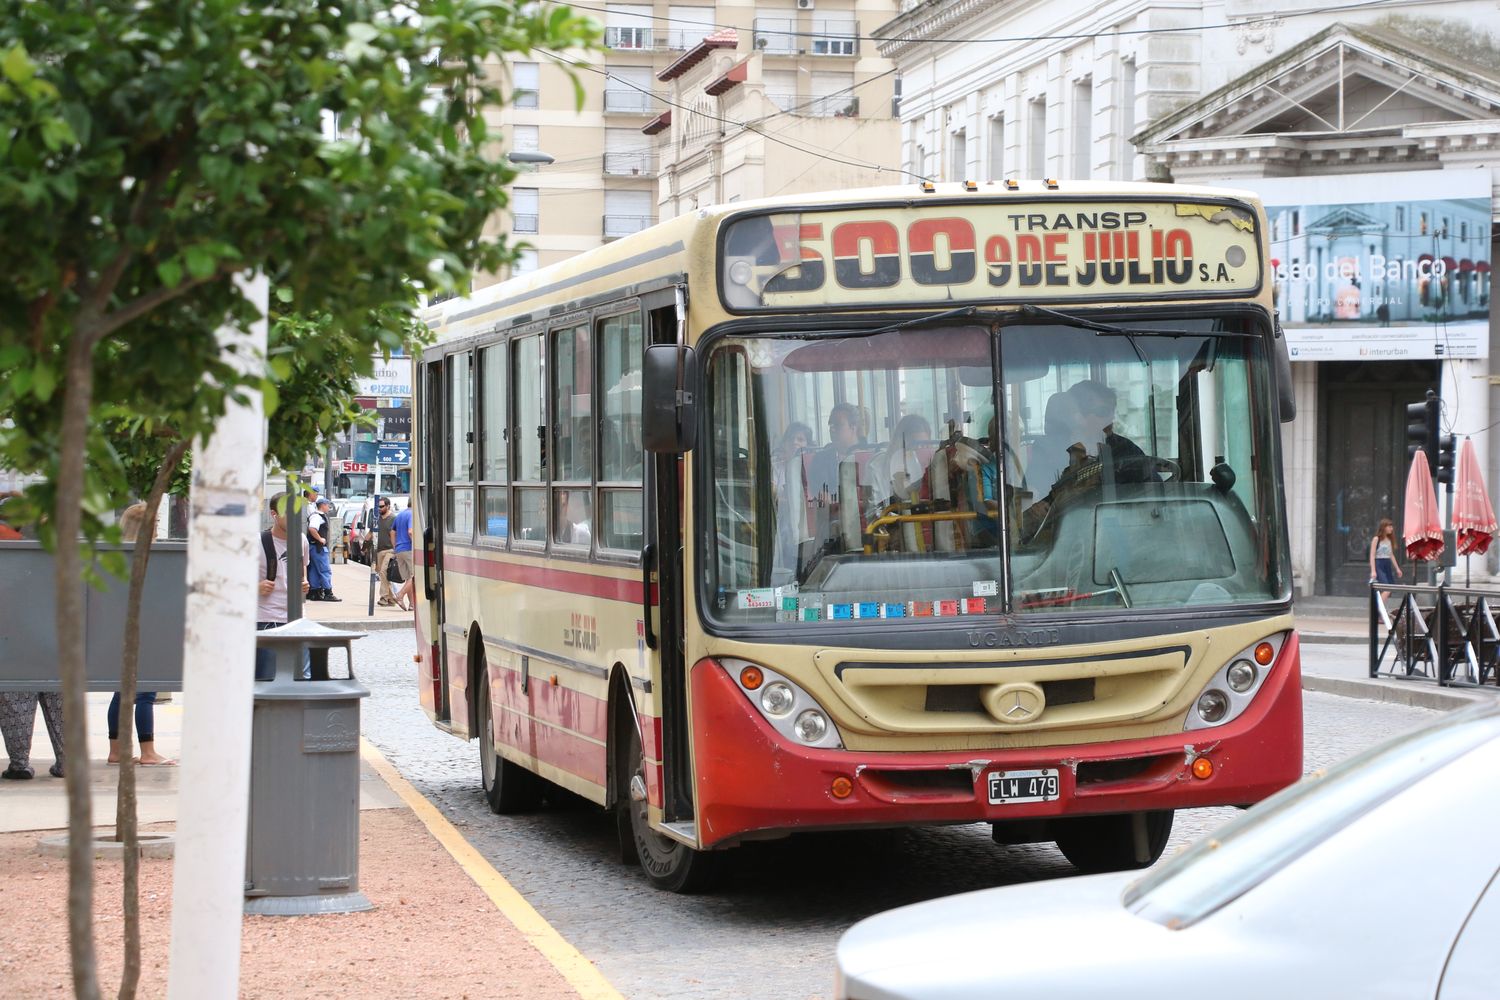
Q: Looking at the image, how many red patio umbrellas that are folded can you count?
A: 2